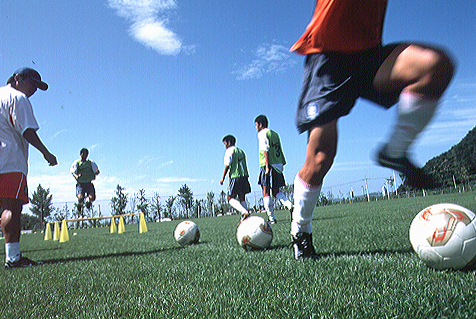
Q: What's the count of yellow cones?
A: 6